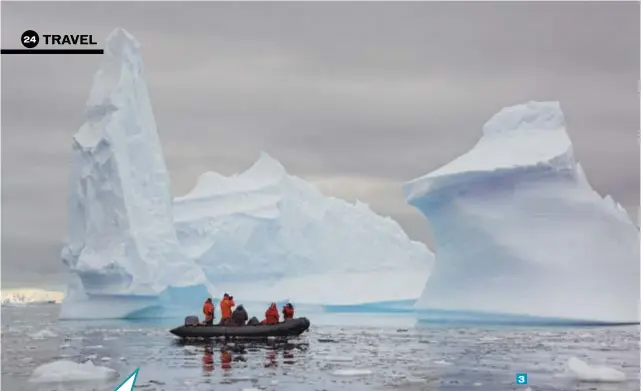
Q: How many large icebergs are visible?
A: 3